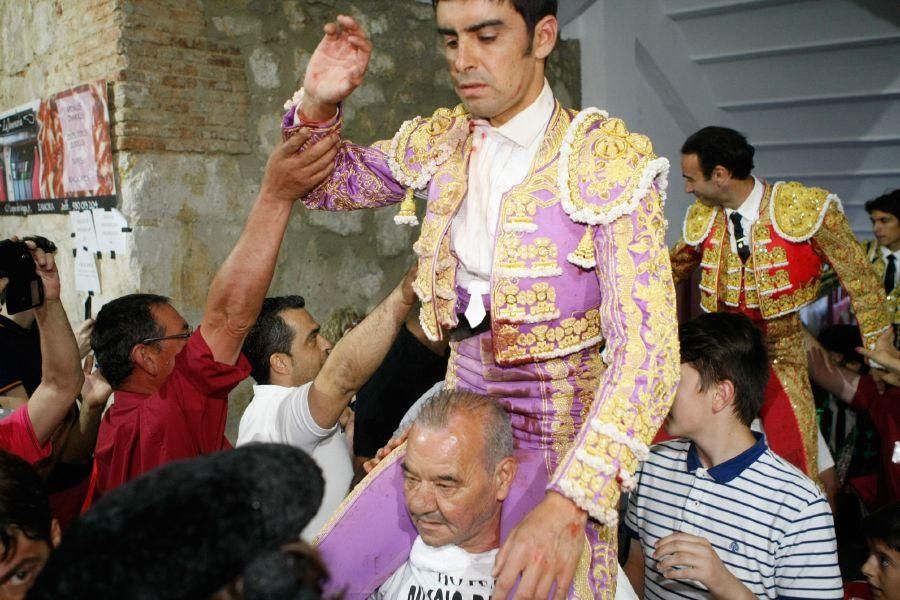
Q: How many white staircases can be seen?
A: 1